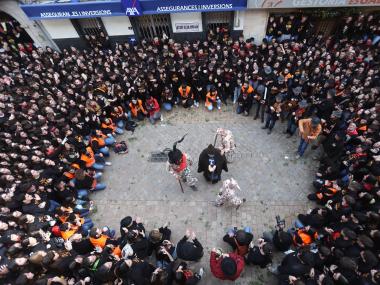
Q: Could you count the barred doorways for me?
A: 3